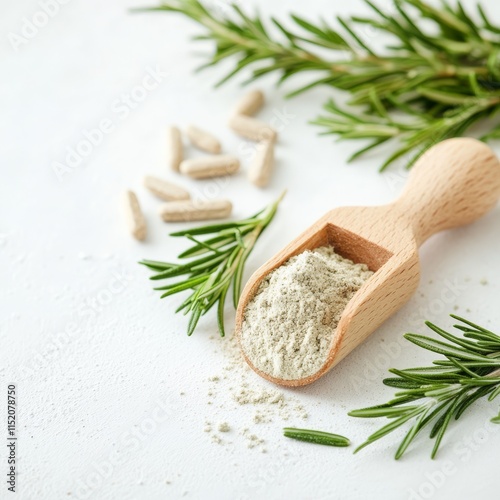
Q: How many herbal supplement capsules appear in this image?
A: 9